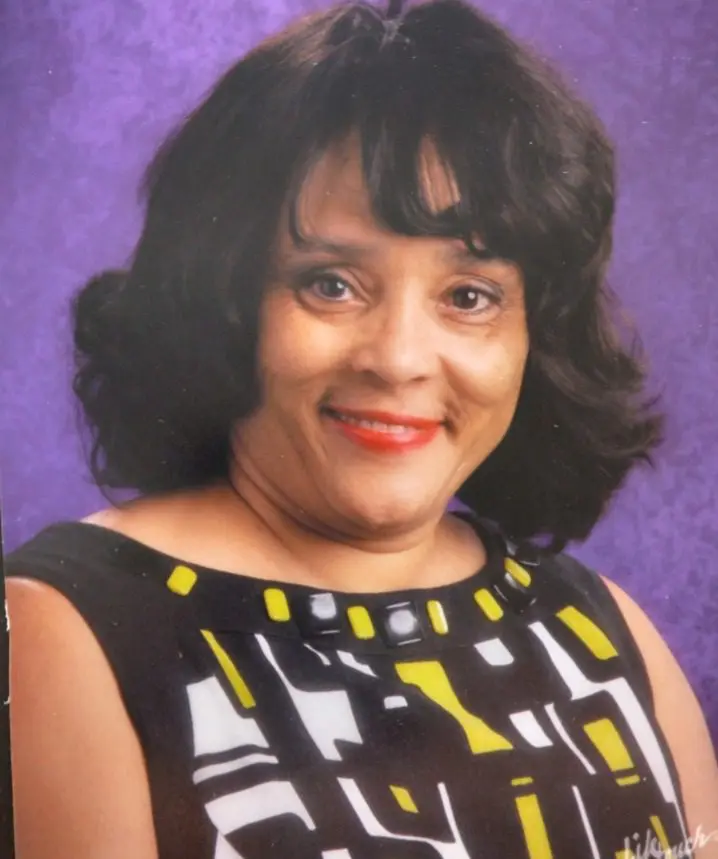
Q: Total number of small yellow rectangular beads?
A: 6